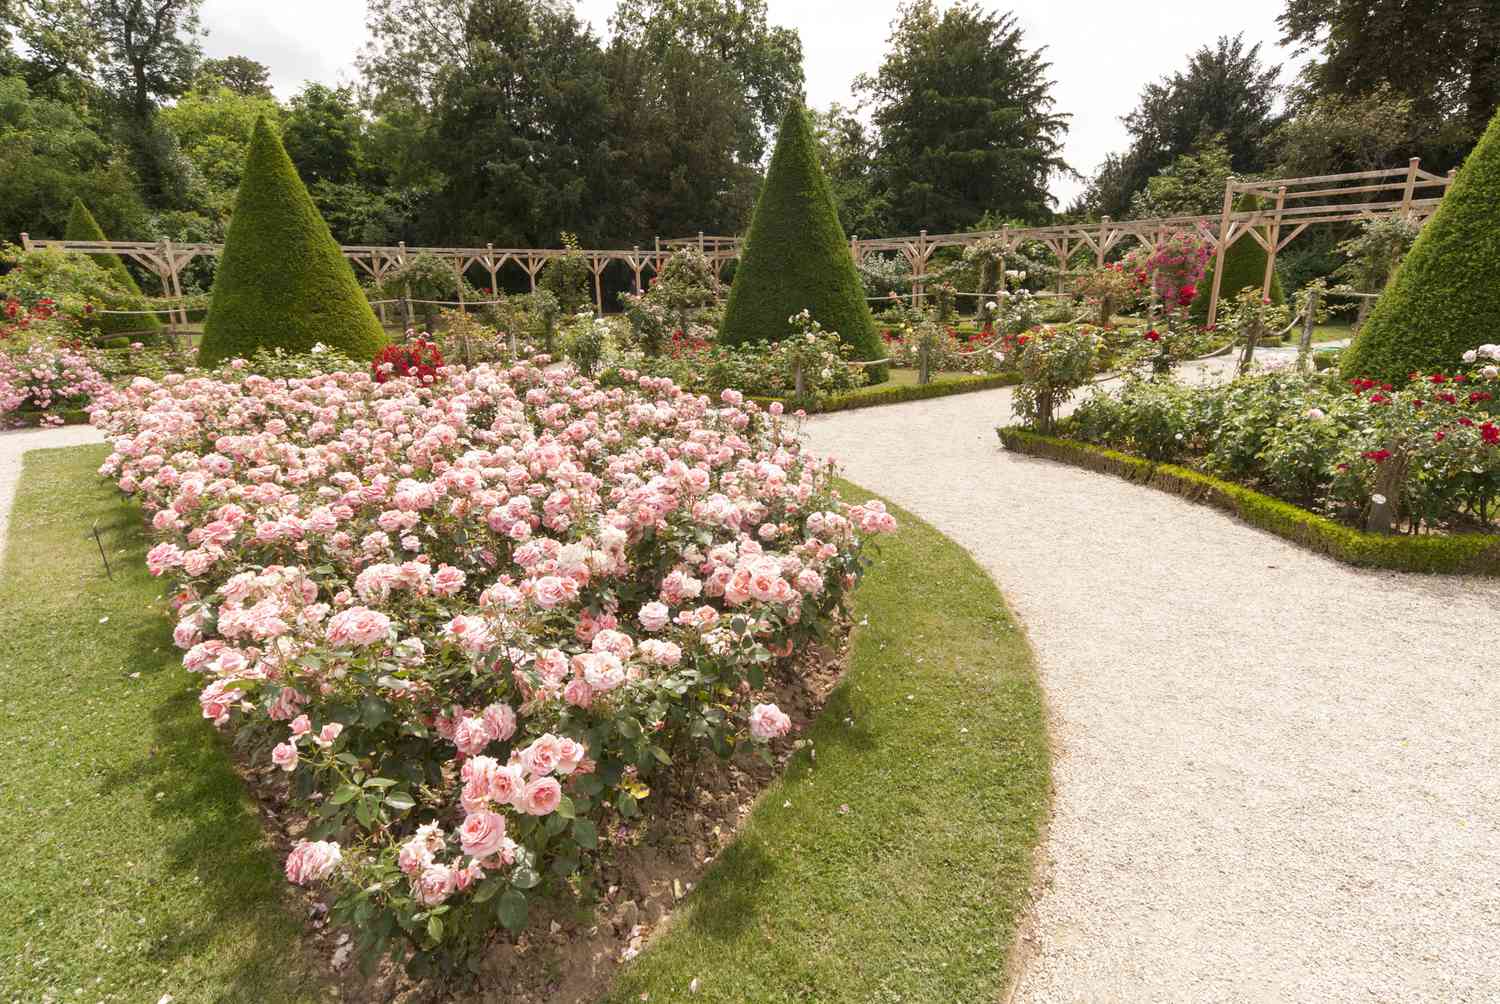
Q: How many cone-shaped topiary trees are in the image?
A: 5